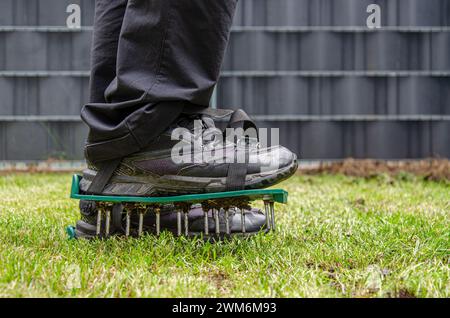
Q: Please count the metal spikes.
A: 13